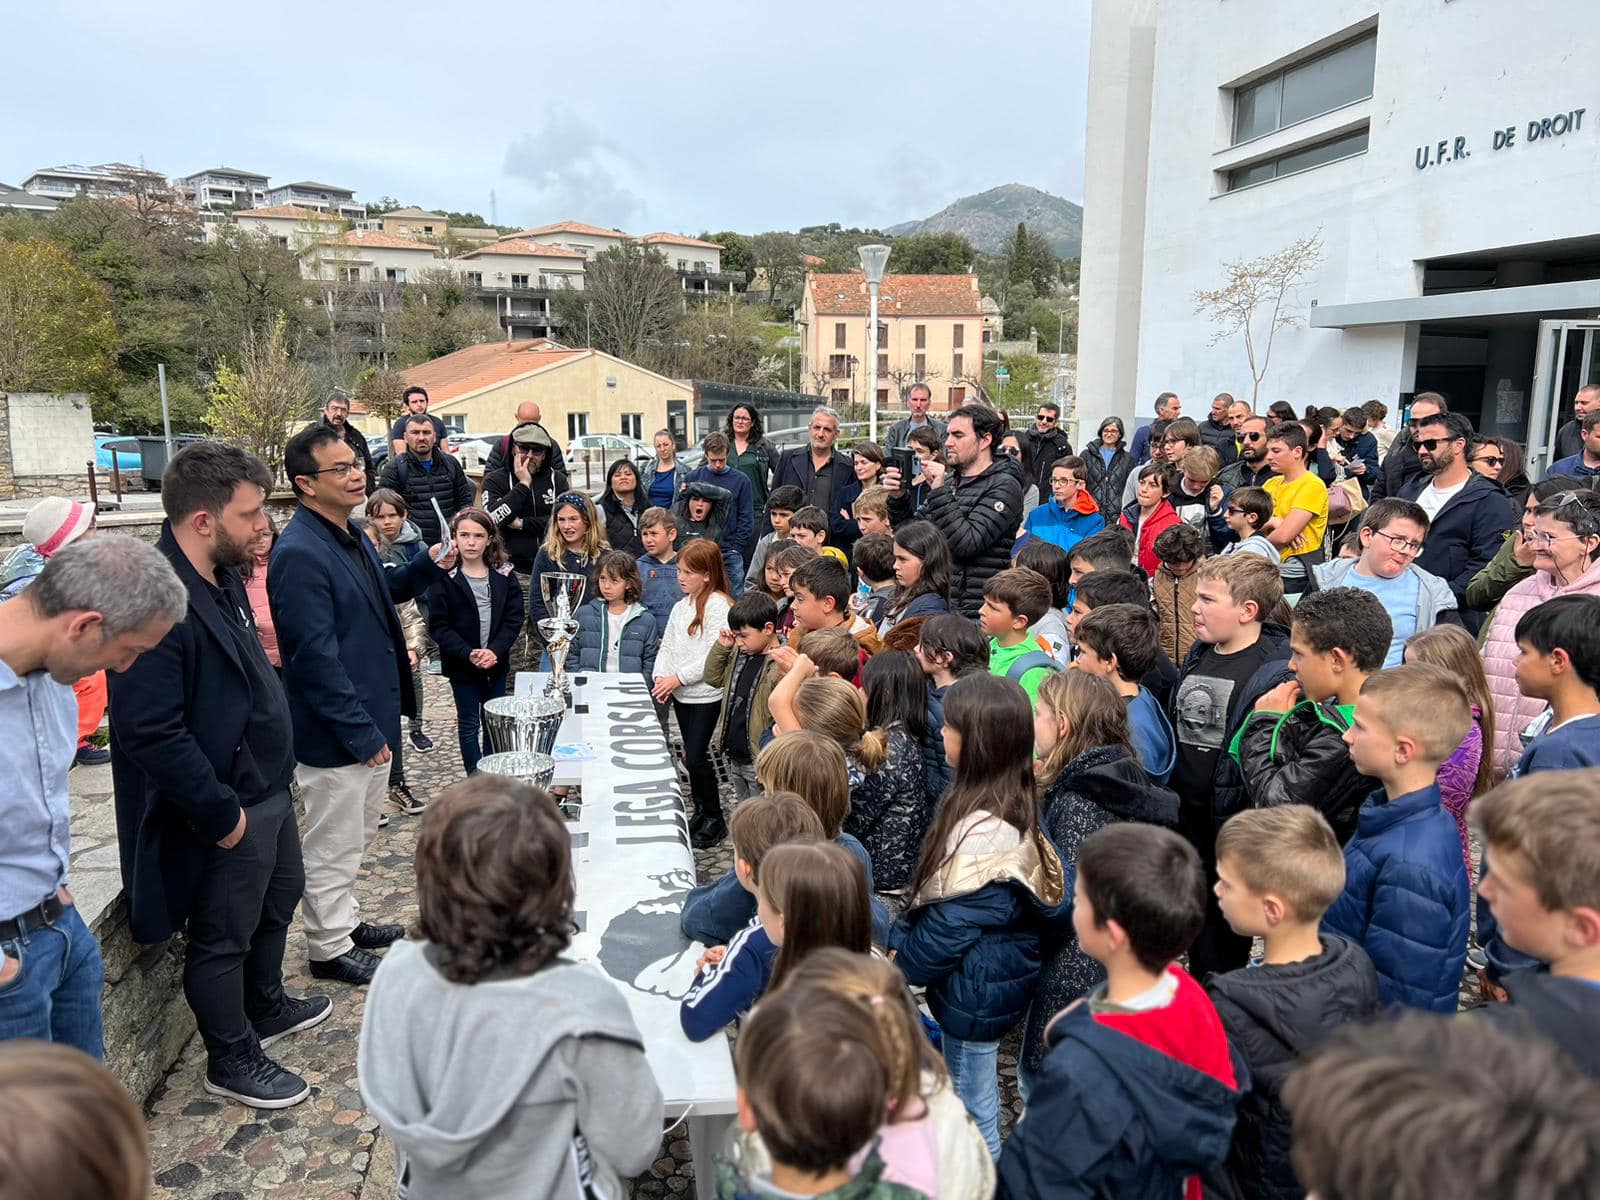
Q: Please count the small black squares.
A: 2